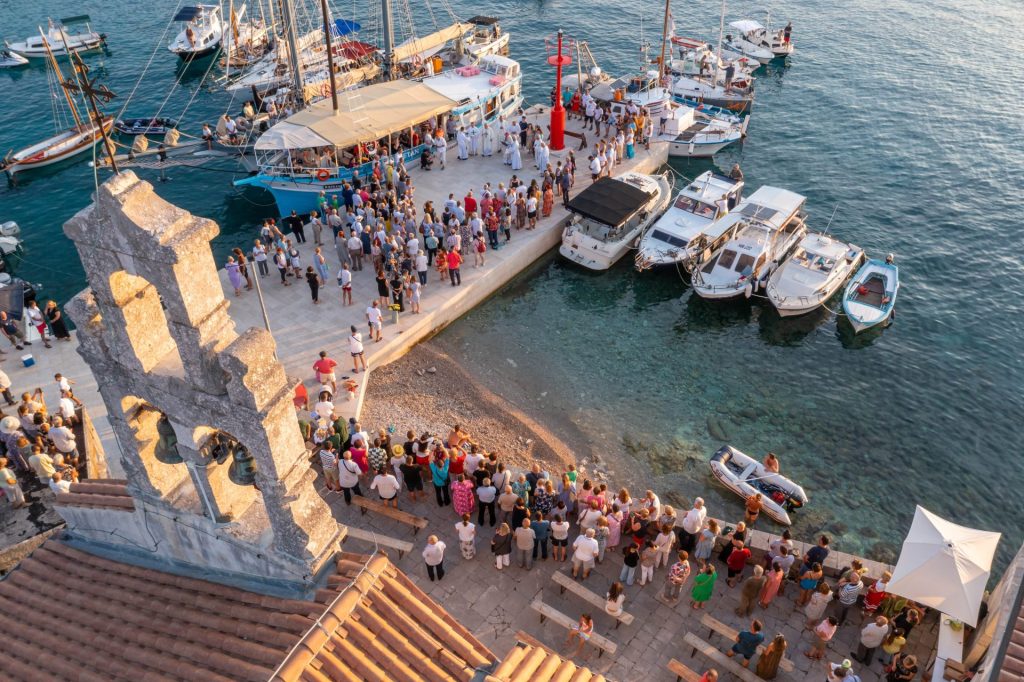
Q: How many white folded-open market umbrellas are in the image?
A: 1